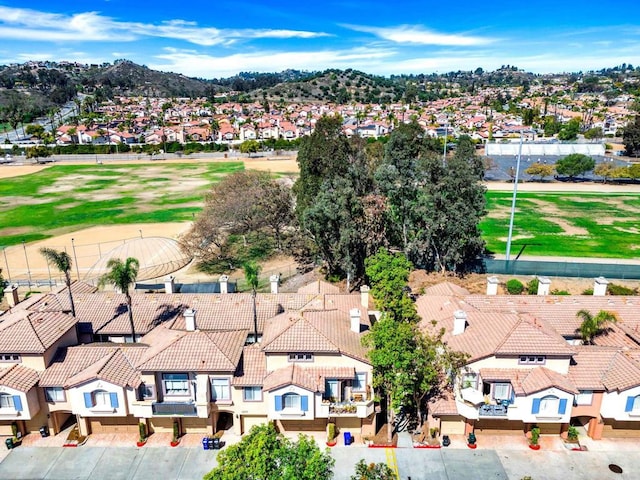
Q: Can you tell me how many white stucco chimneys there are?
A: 11